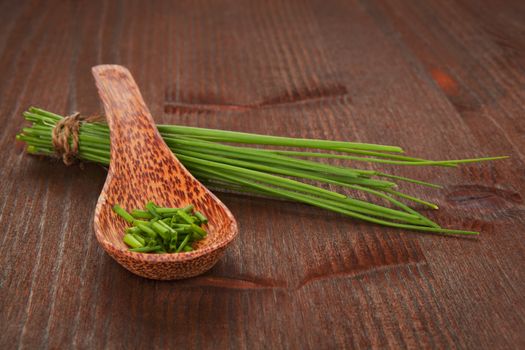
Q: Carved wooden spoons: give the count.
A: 1